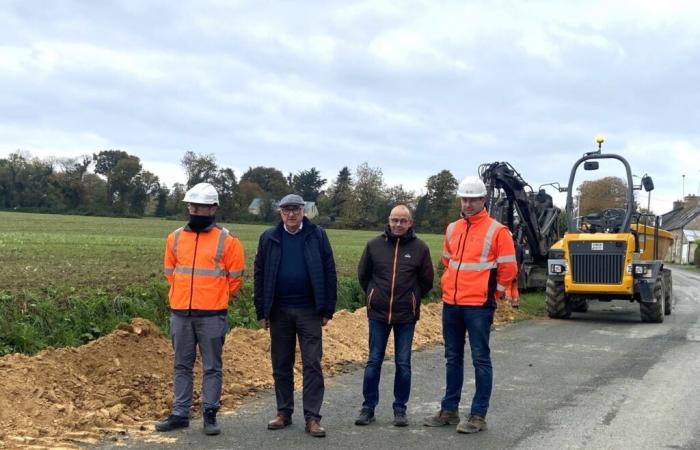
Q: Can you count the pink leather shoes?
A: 0